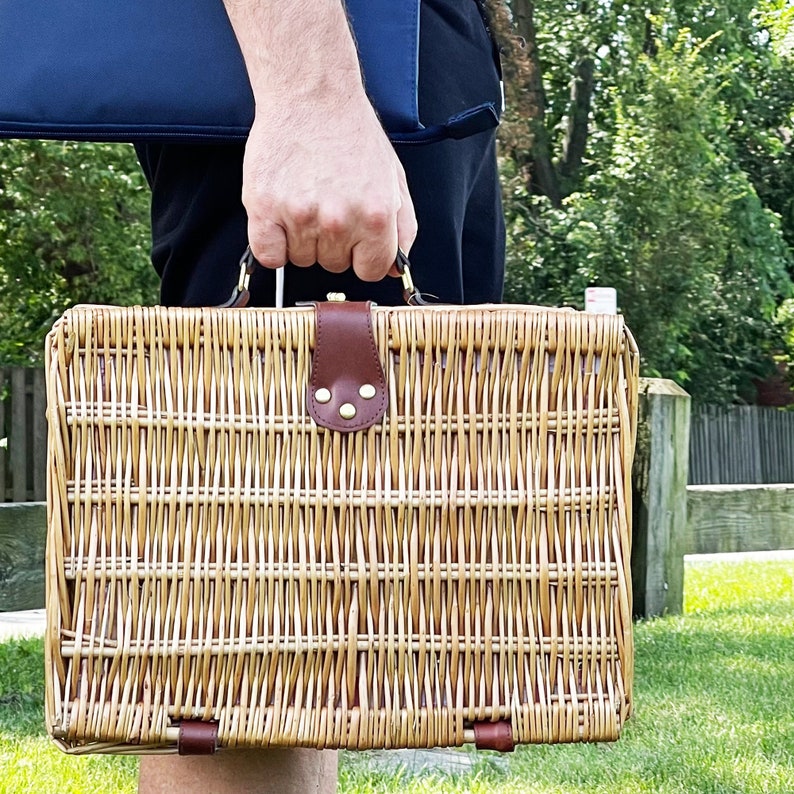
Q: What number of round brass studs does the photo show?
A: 3